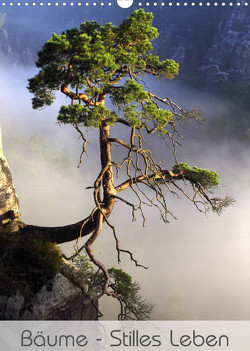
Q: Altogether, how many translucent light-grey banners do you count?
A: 1